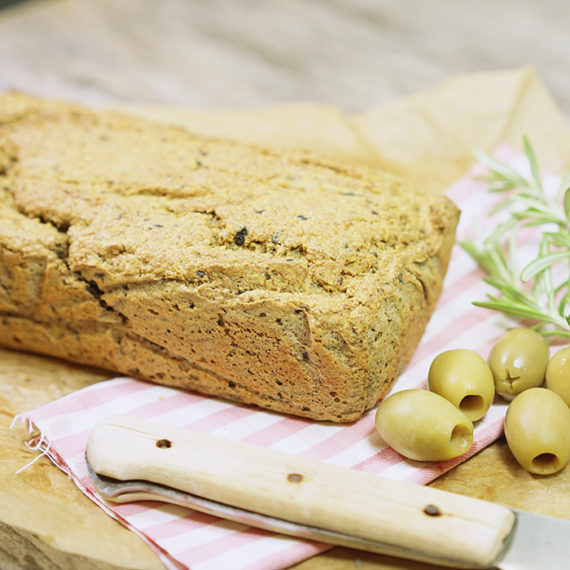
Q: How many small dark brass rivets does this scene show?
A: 3